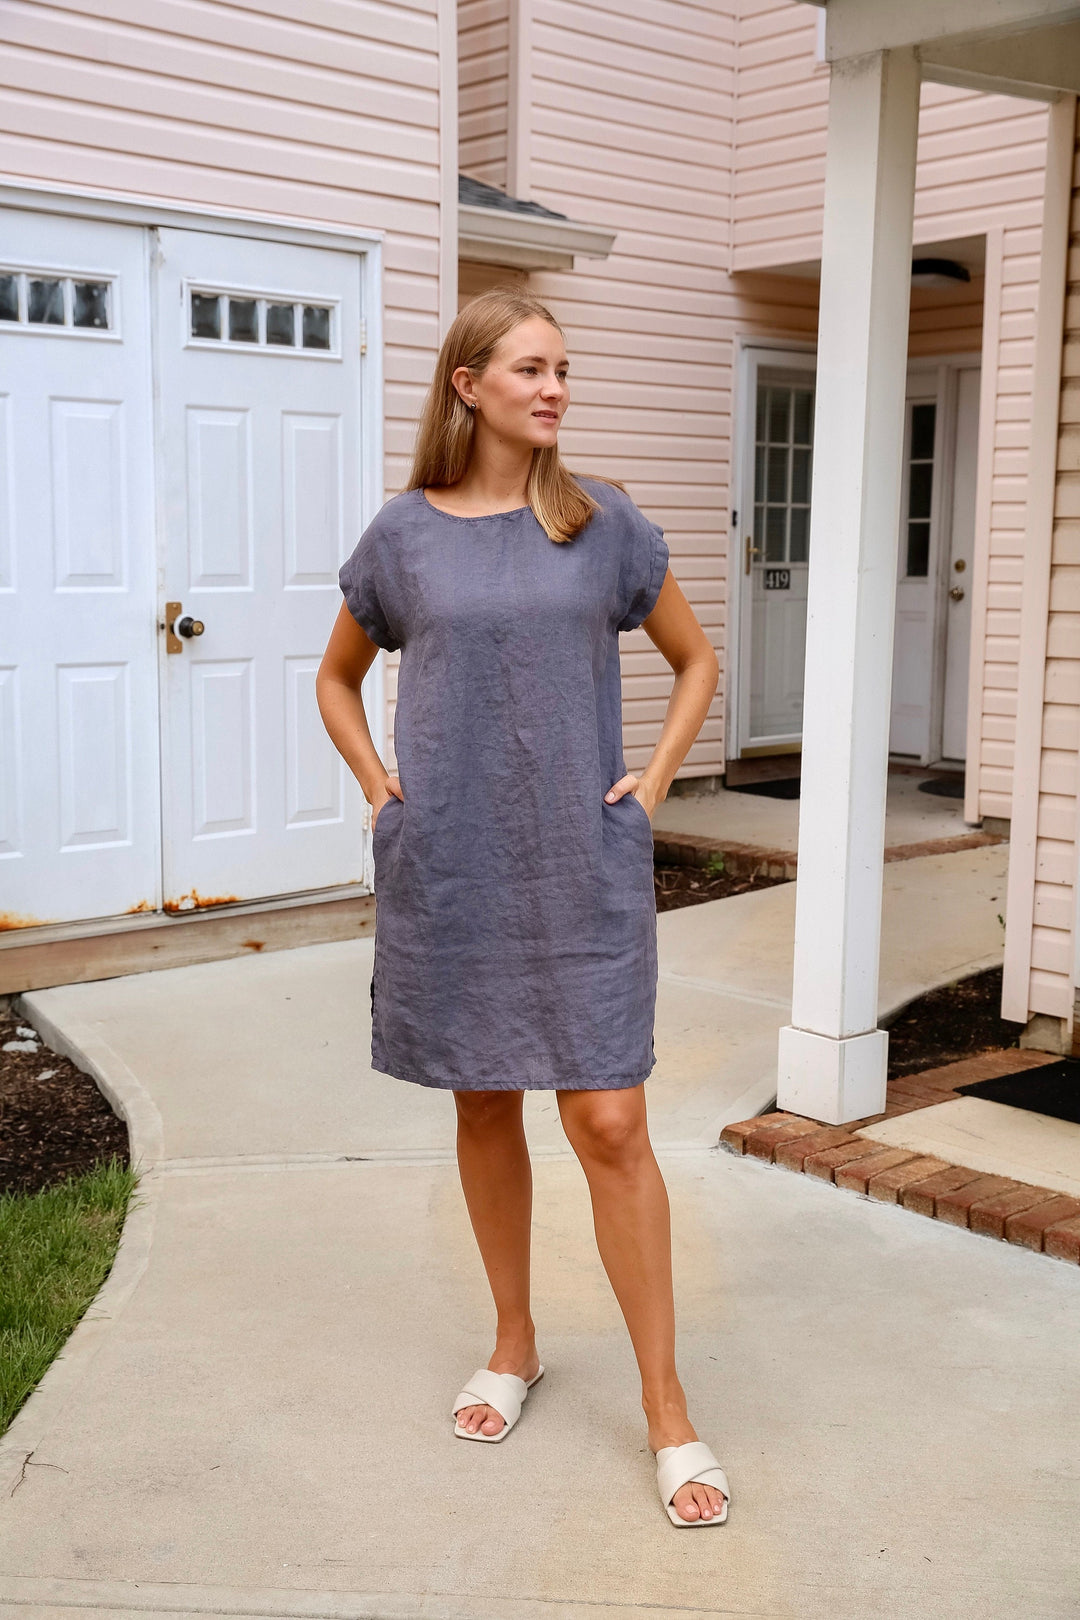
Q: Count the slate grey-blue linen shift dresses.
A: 1